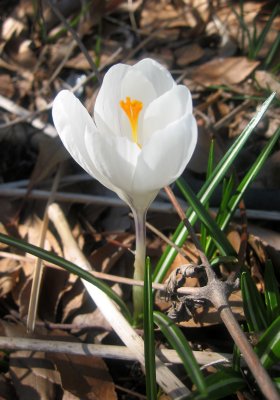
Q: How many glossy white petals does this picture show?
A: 6